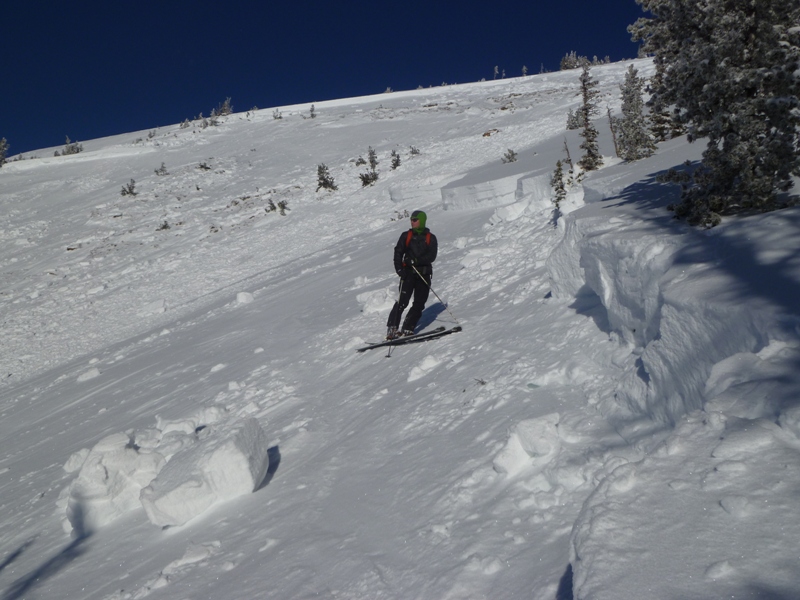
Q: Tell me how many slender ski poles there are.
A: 2